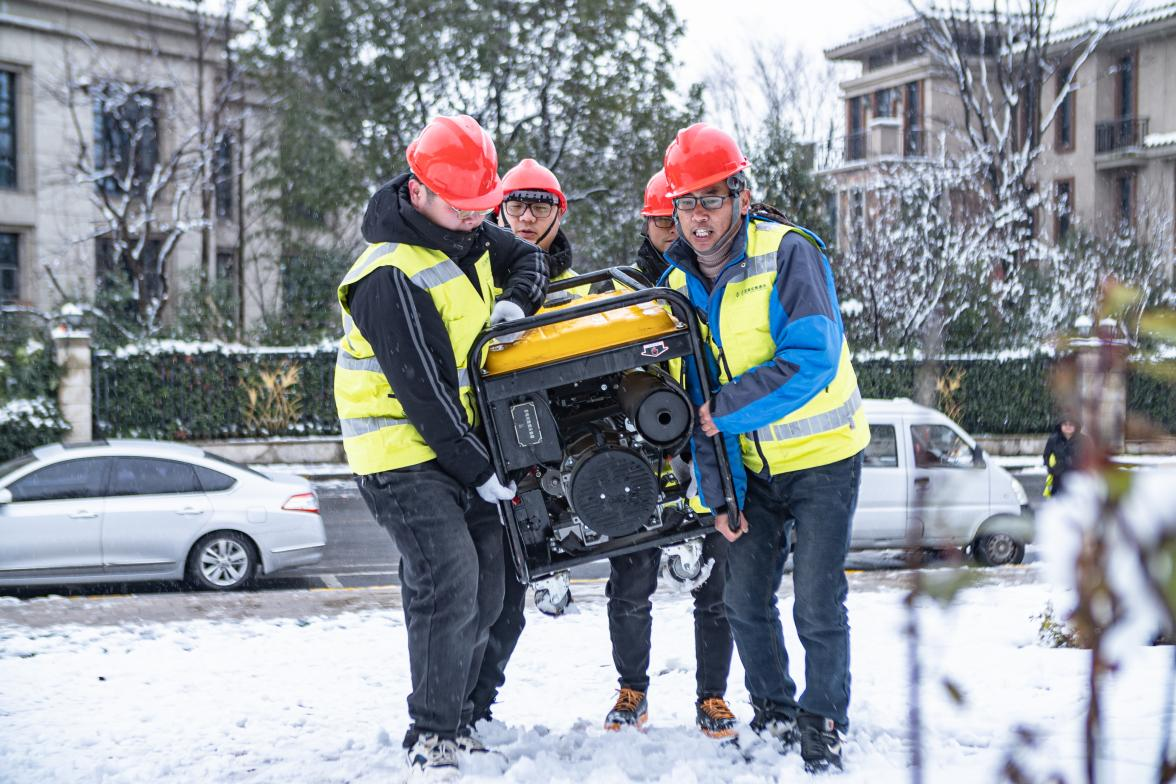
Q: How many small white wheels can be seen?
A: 2